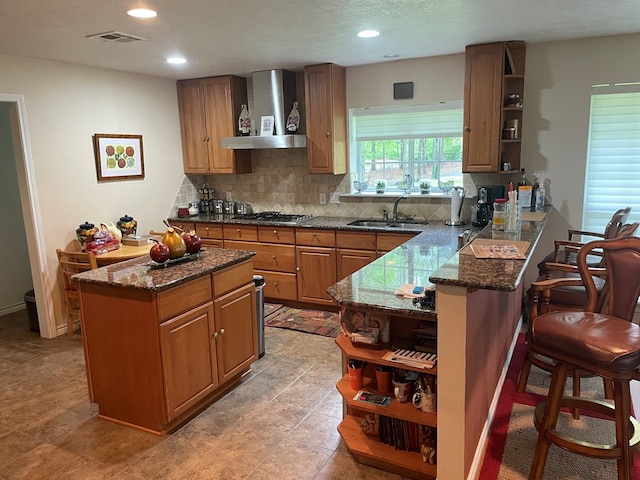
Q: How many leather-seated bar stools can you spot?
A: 3